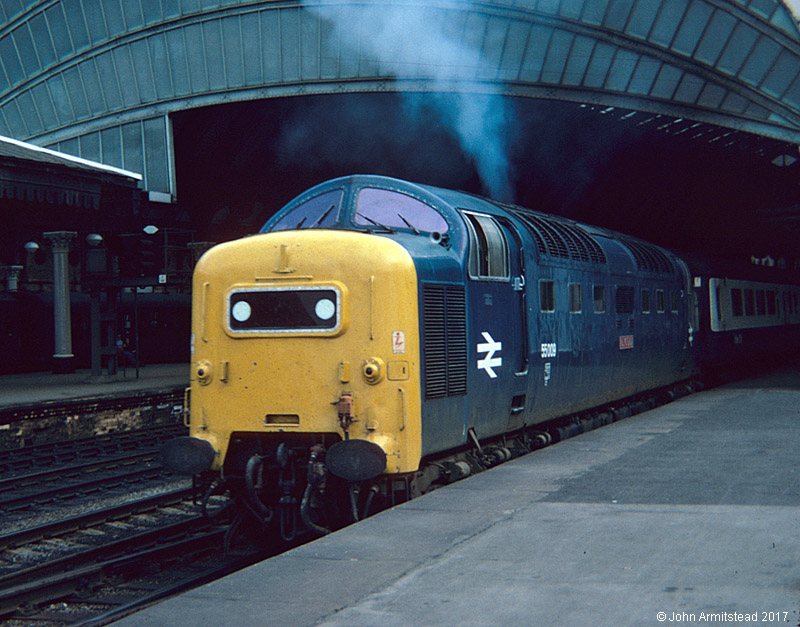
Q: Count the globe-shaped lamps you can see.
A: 2